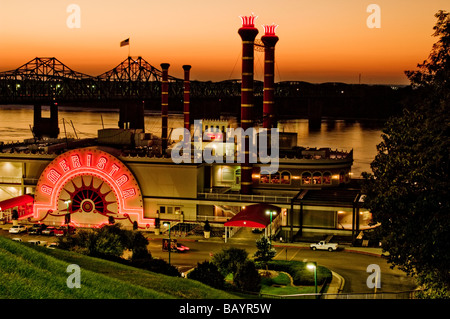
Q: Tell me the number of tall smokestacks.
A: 4